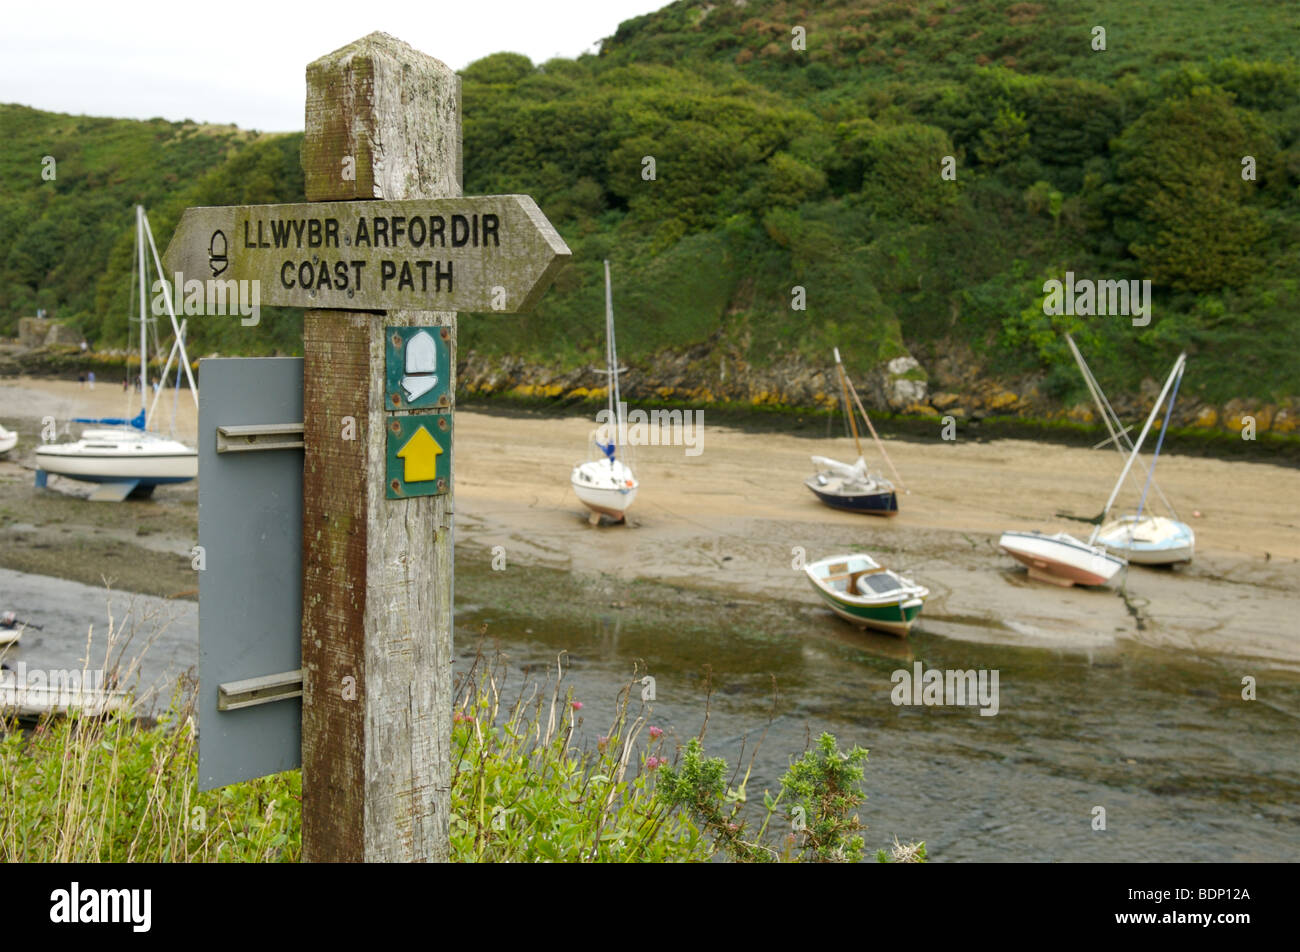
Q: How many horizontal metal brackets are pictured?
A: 2